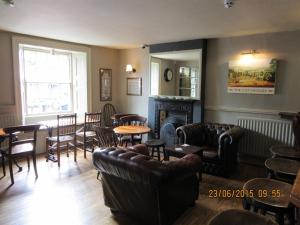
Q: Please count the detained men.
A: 0